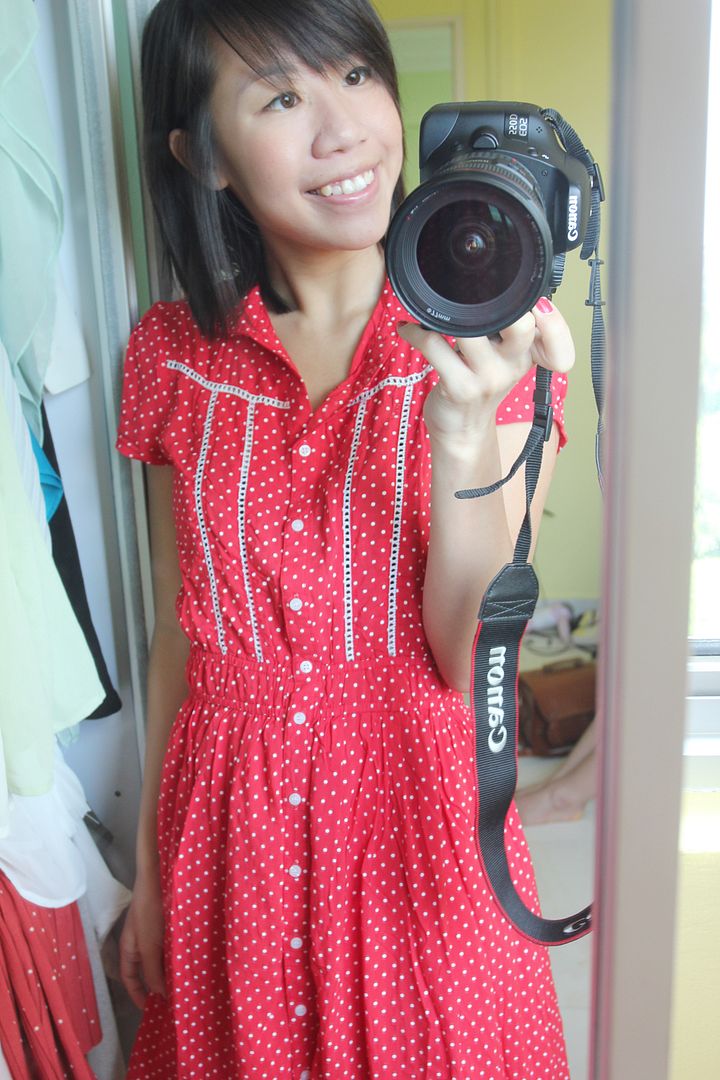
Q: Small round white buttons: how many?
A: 10